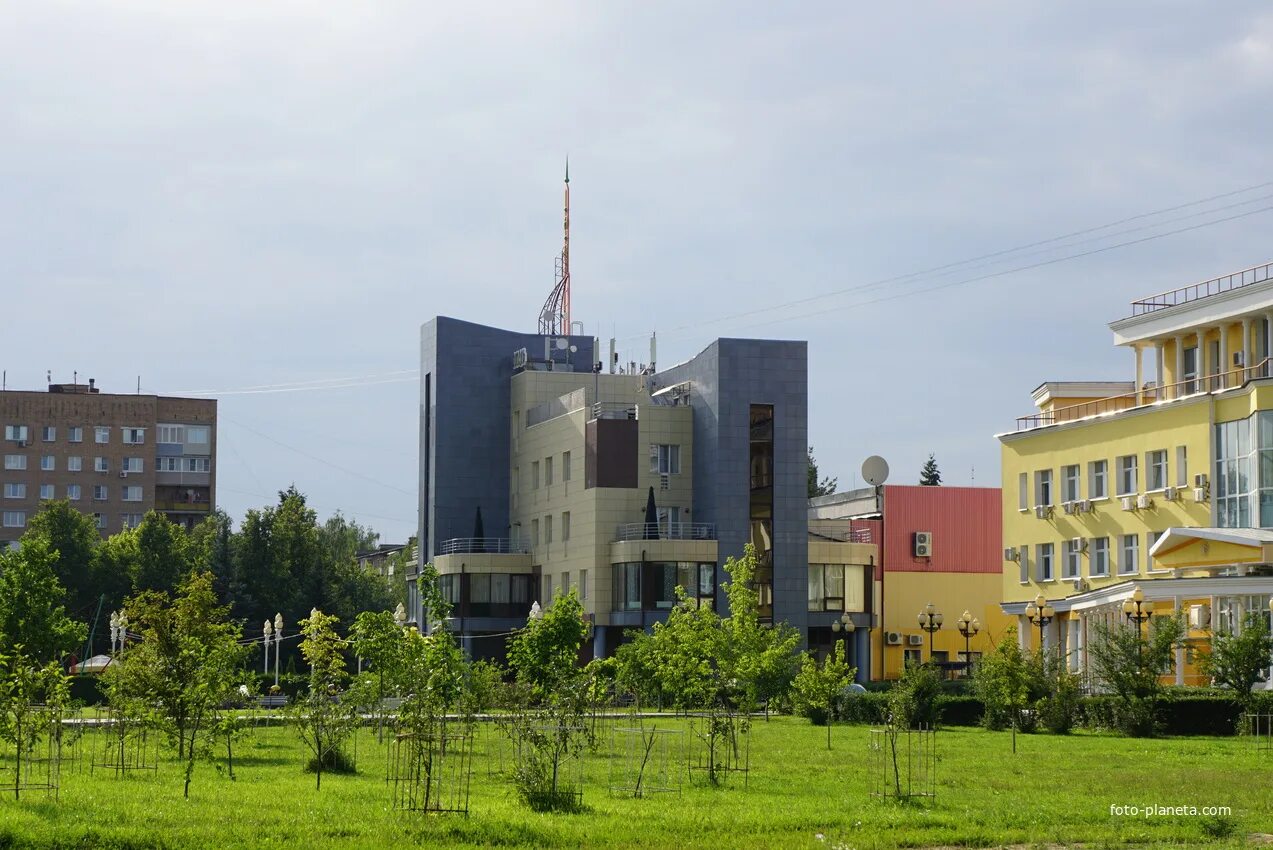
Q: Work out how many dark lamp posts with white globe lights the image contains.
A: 5